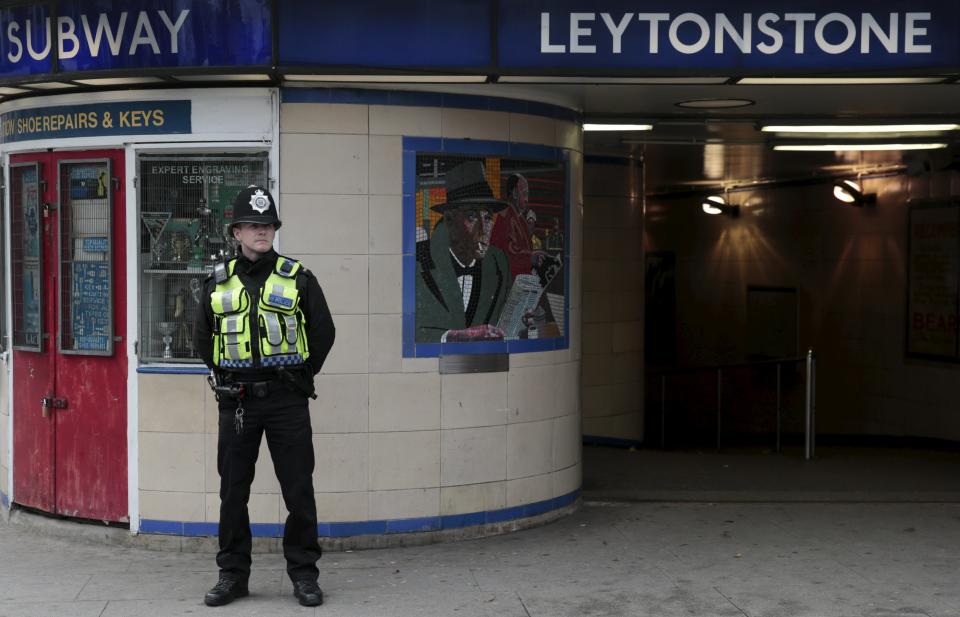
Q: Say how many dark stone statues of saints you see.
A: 0